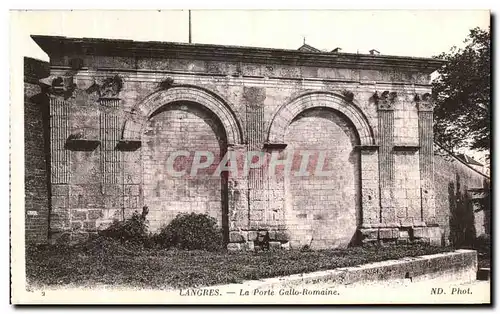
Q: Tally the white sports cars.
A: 0